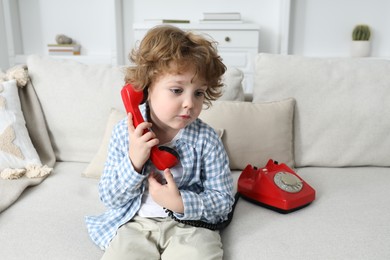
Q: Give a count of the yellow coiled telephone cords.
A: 0